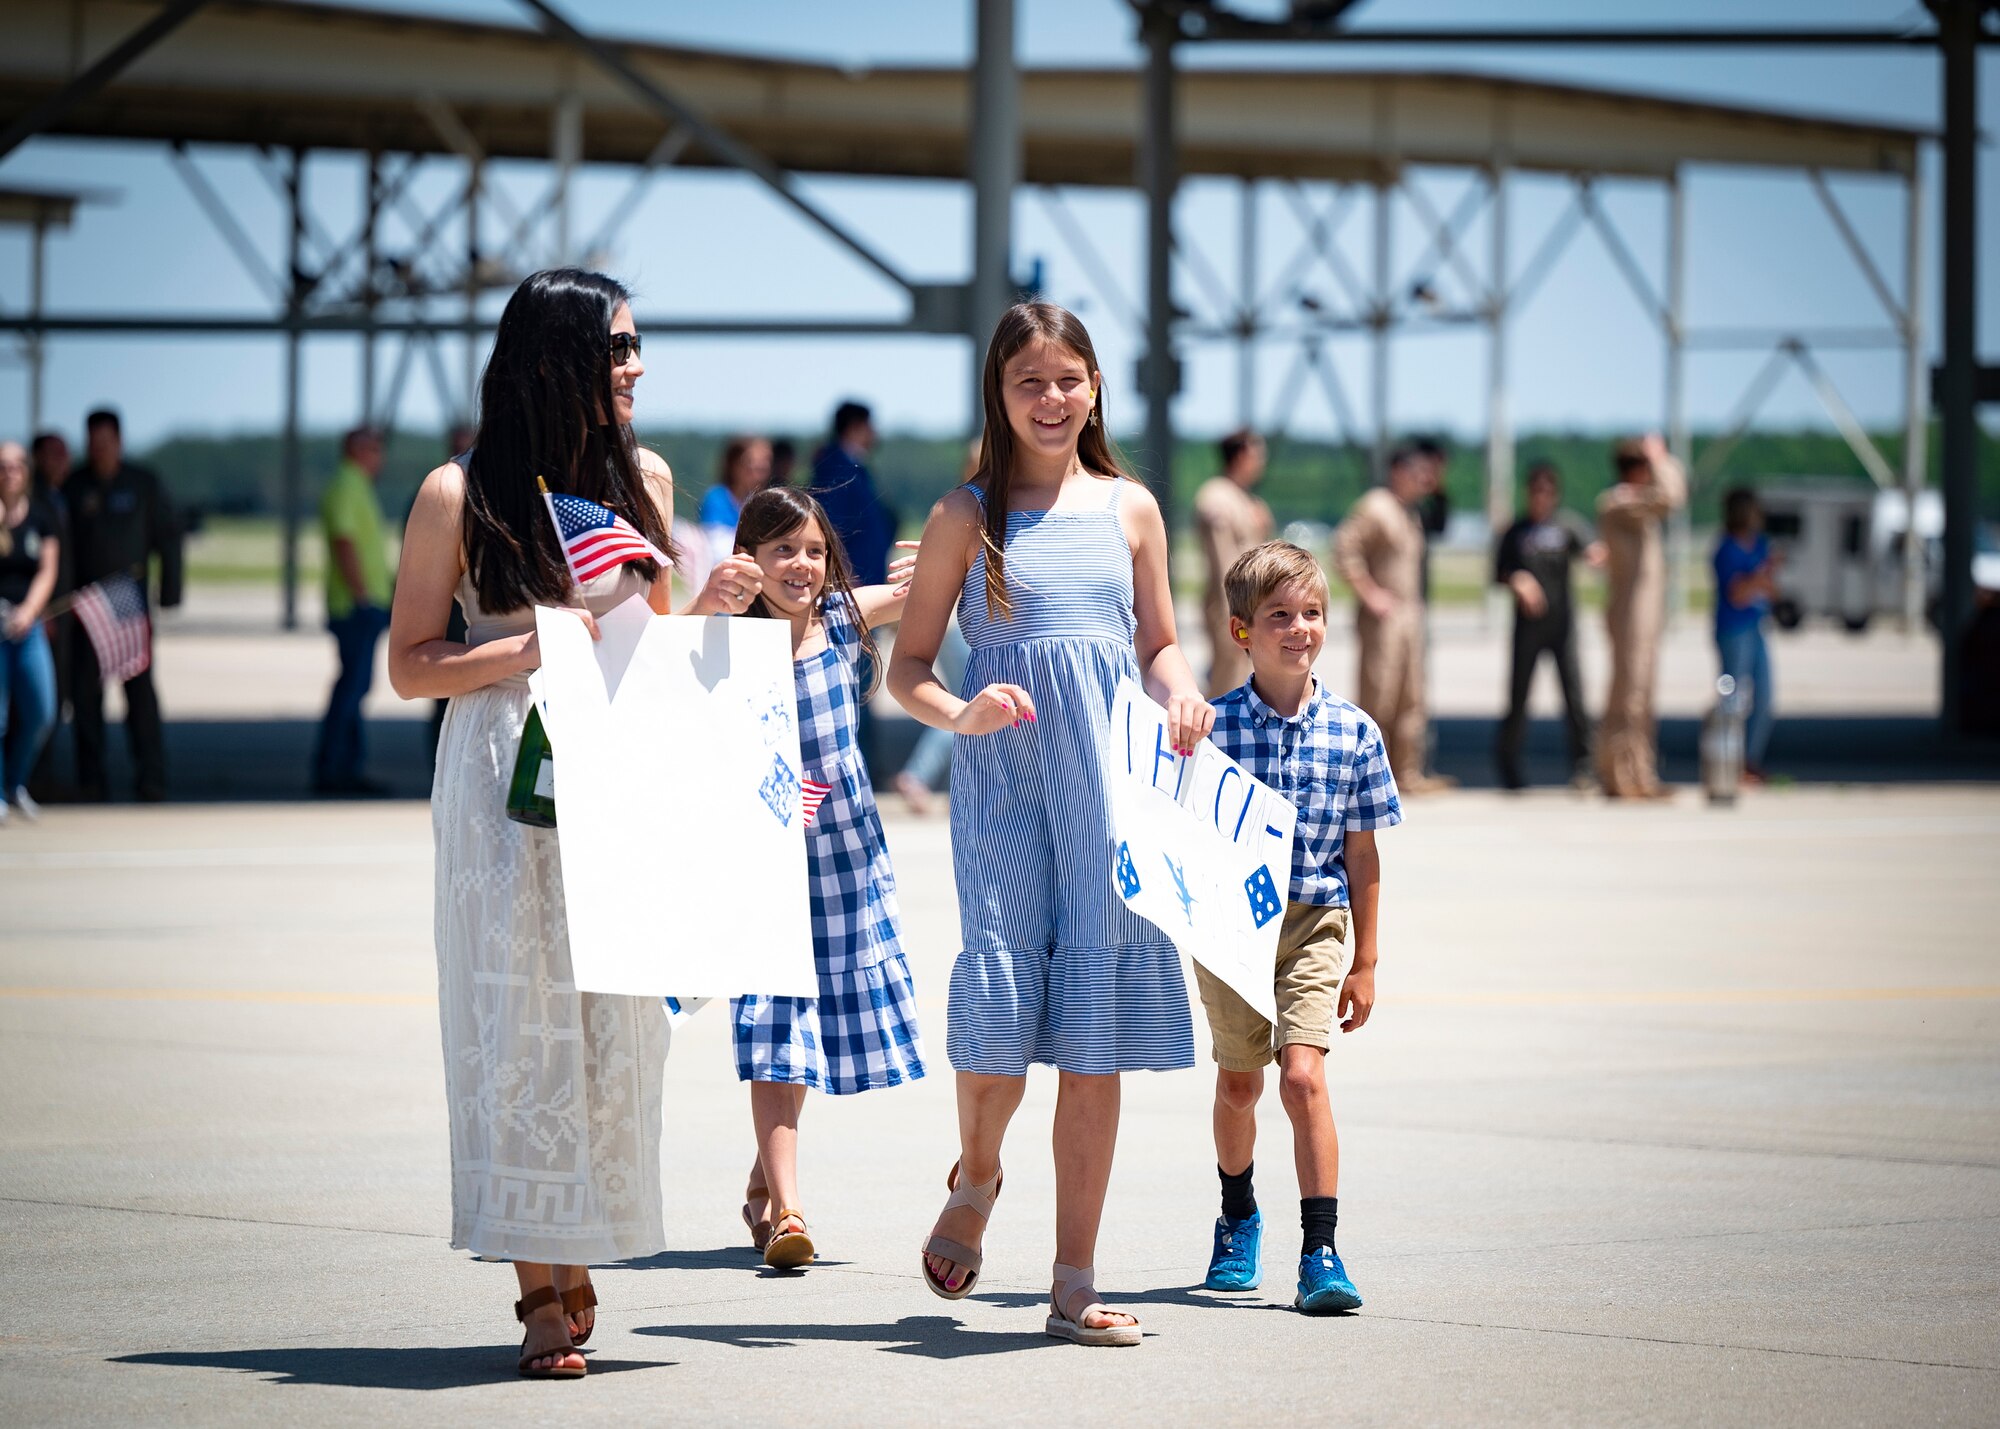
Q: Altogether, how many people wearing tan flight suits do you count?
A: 3